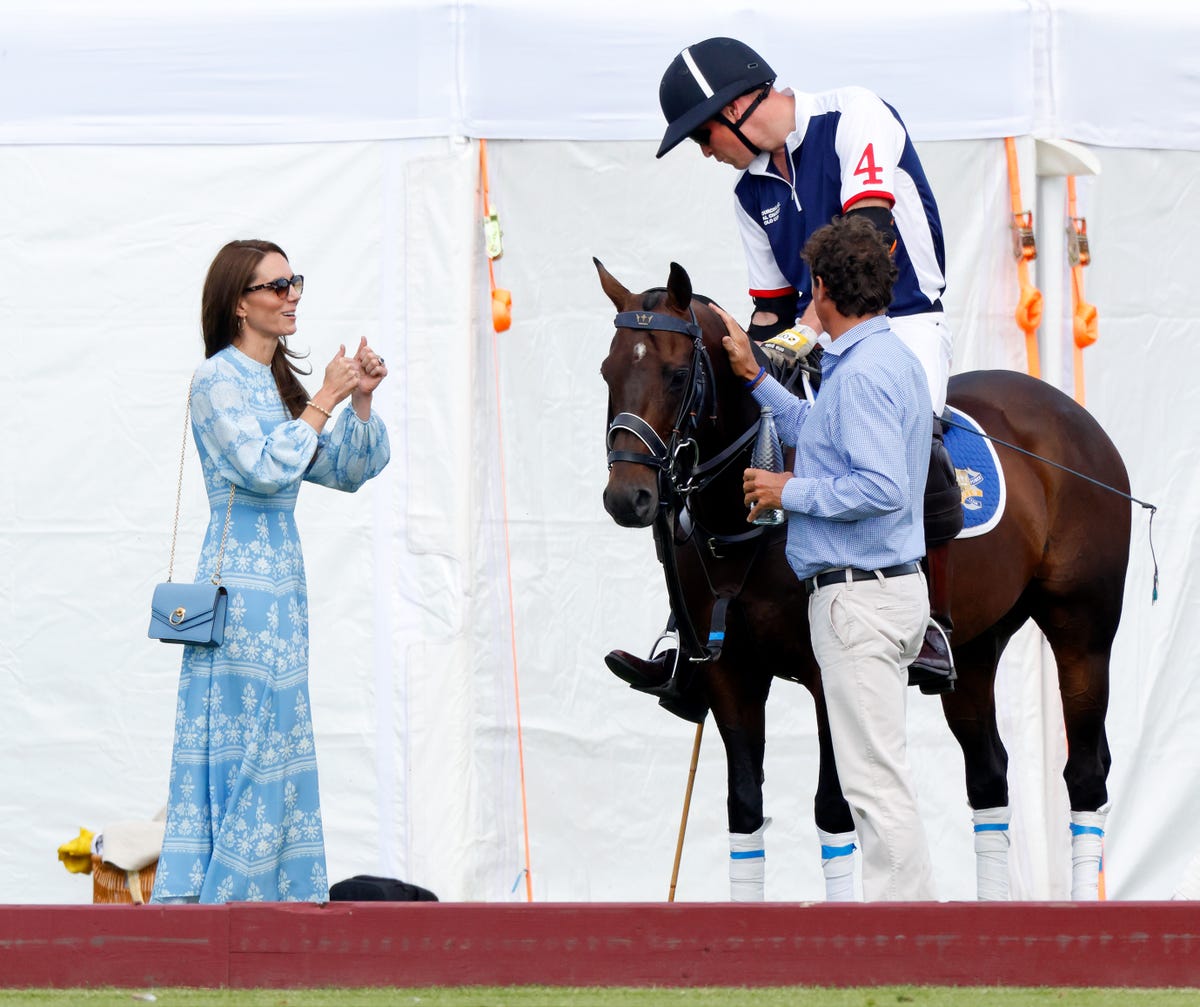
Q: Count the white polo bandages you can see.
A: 4